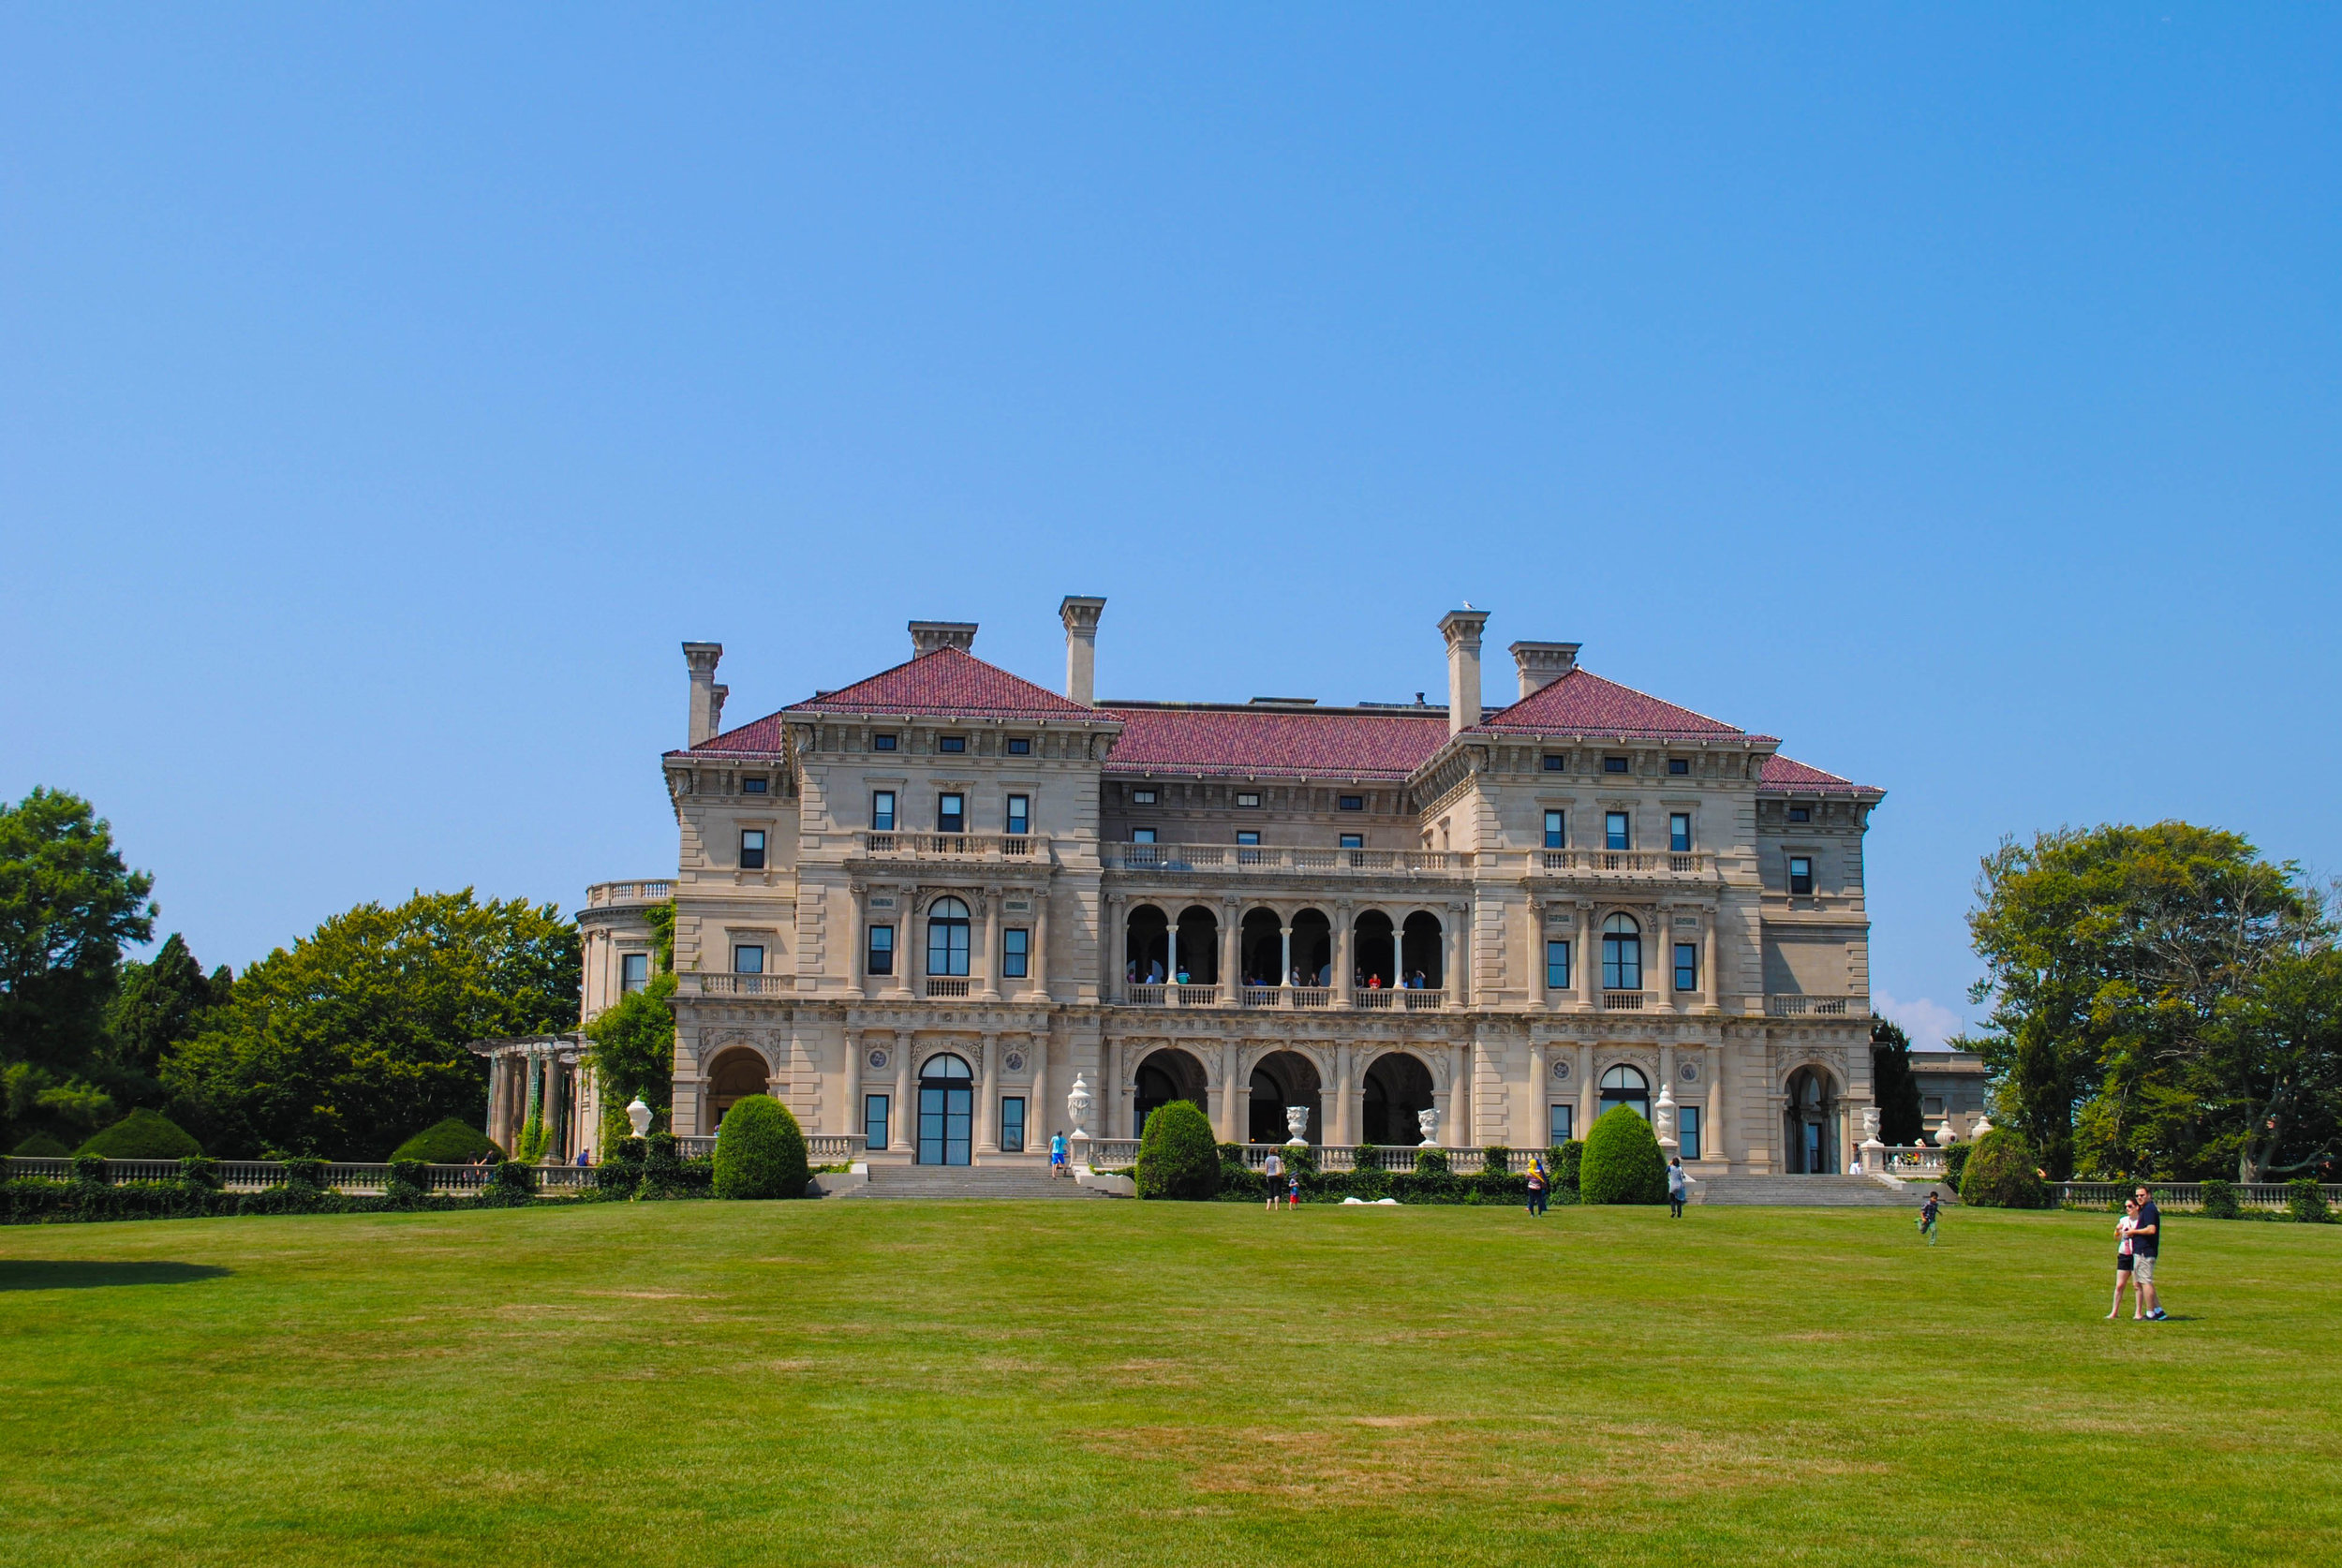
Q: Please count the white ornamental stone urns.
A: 8